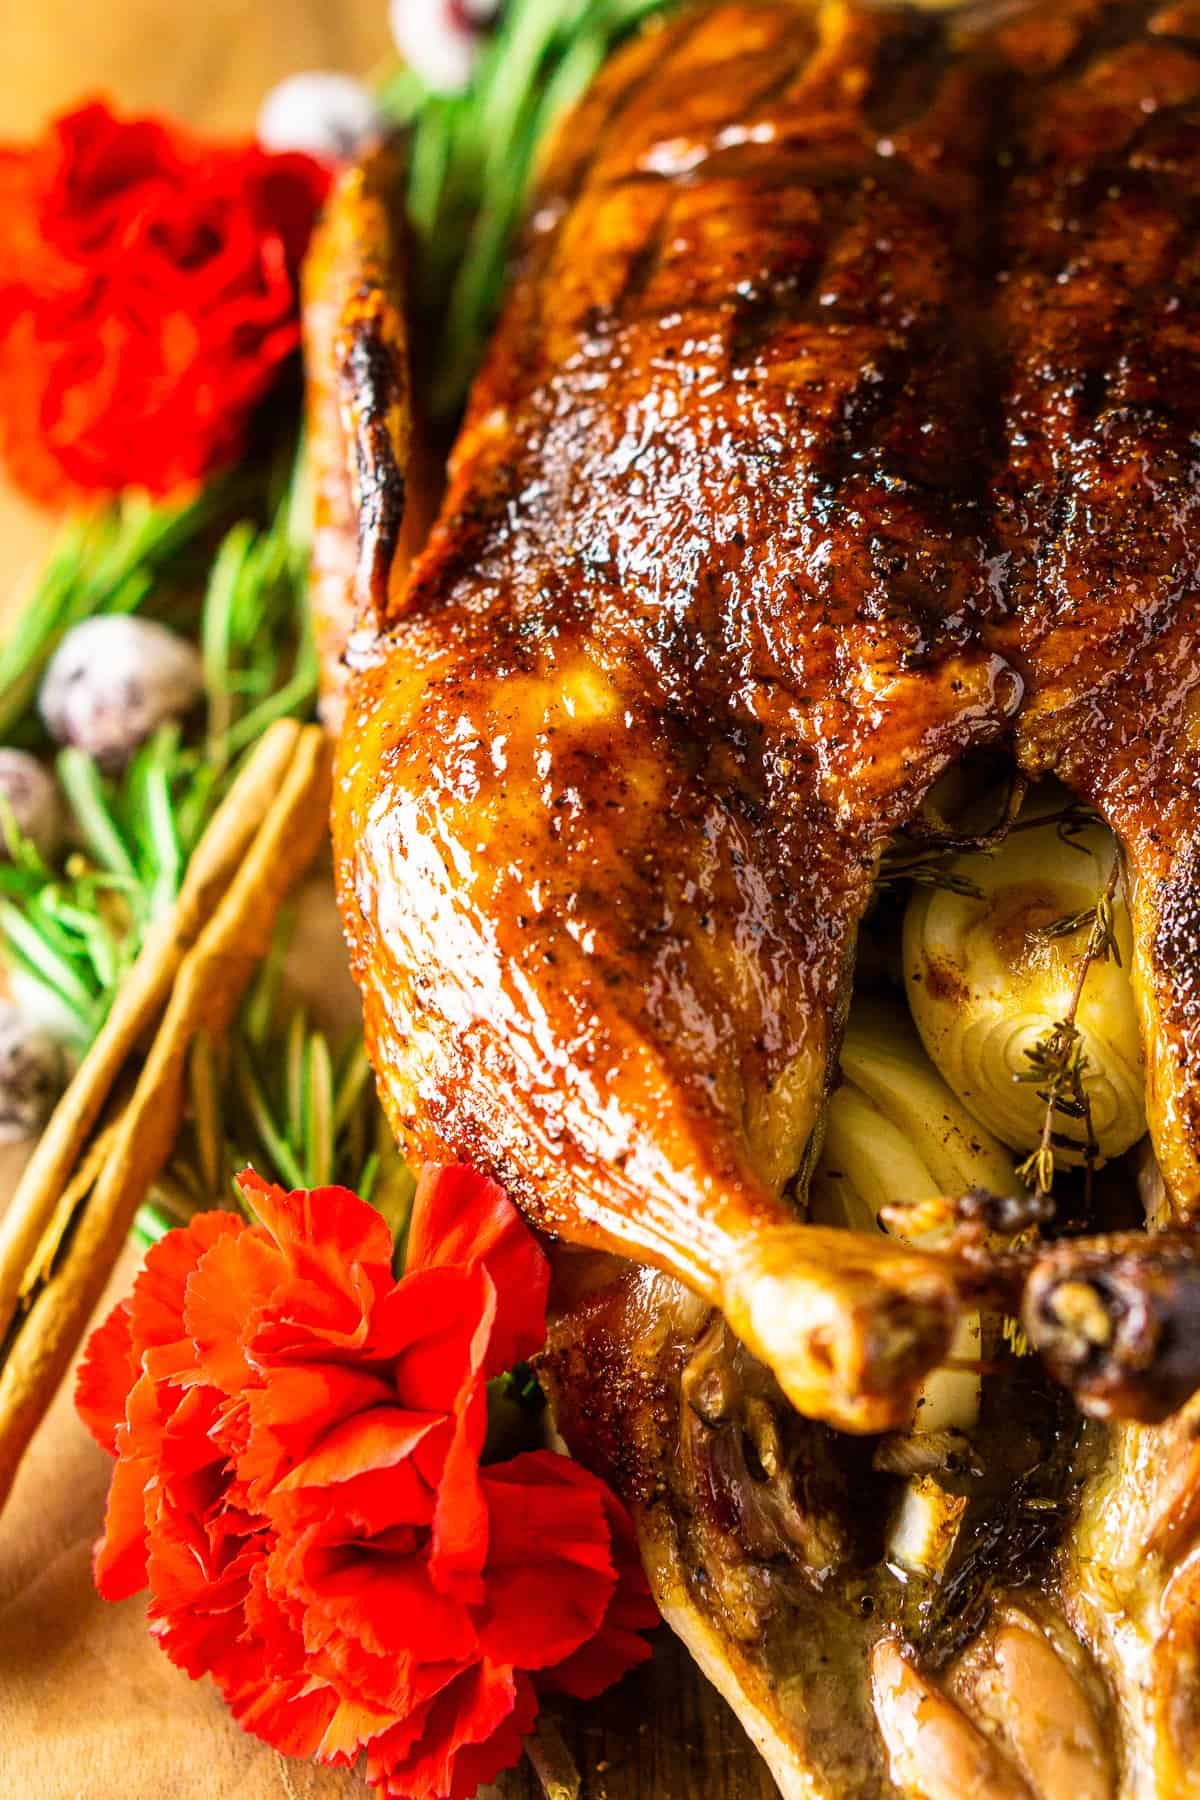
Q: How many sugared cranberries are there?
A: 5